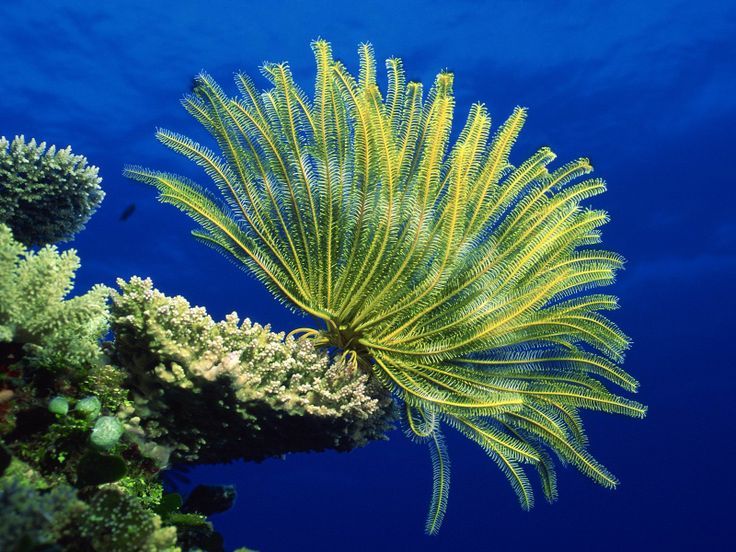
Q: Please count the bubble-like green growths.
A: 3